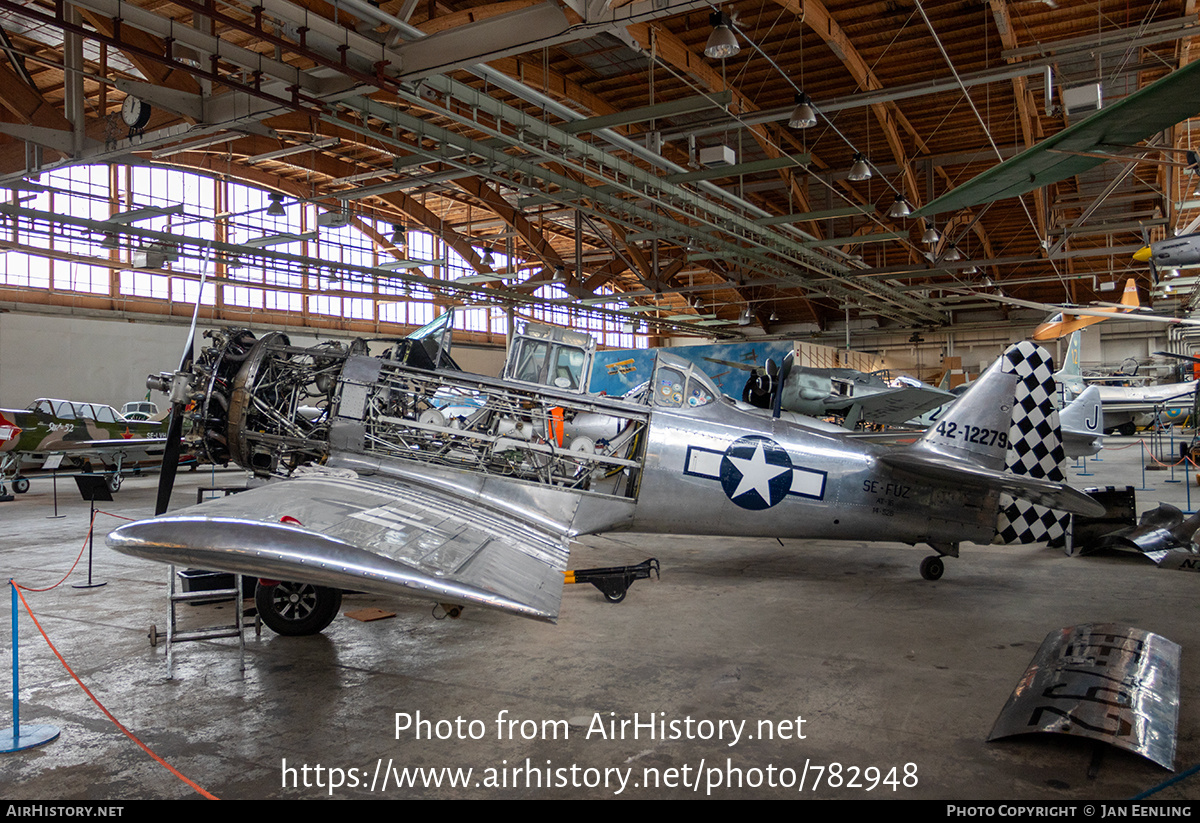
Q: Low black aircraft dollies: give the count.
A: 1